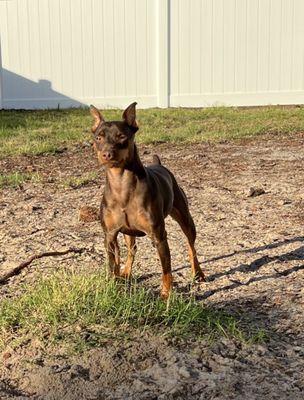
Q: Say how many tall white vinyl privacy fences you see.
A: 1